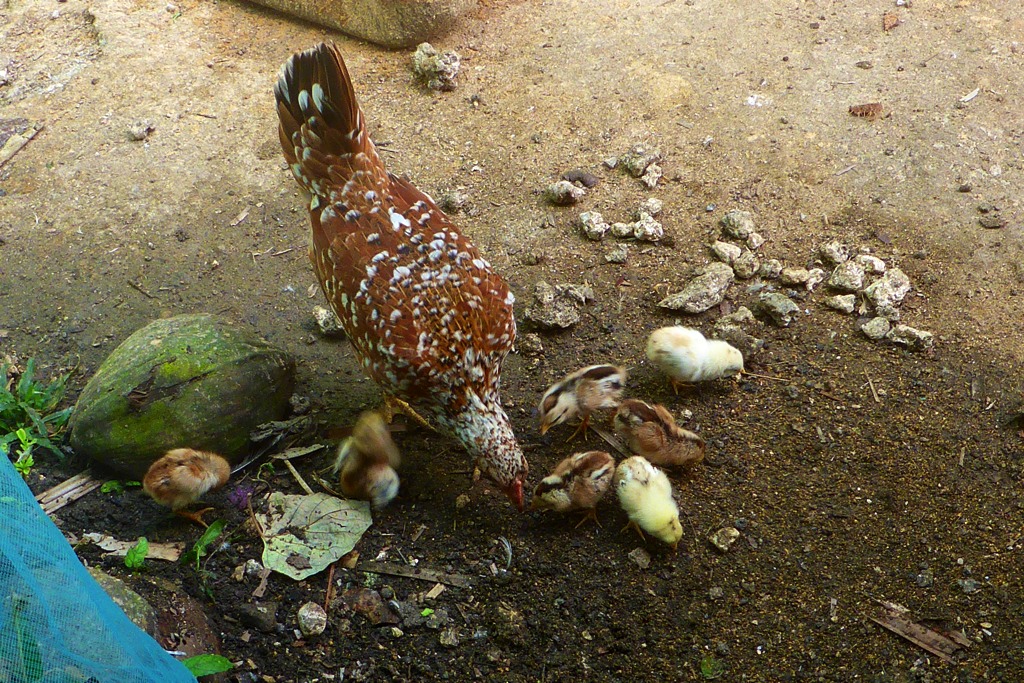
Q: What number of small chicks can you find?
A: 7